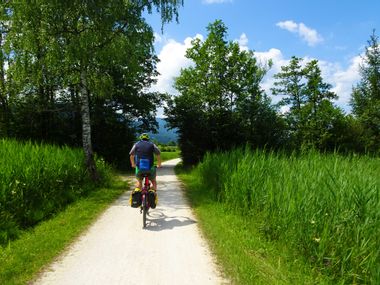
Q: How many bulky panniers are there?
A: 2